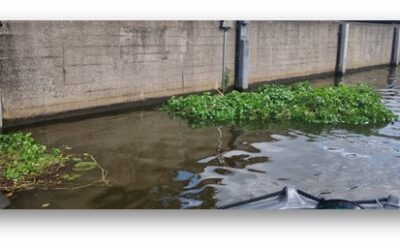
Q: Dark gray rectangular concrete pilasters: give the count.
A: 3